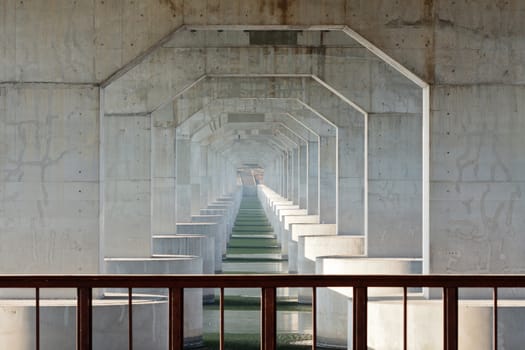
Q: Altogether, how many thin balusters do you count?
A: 6